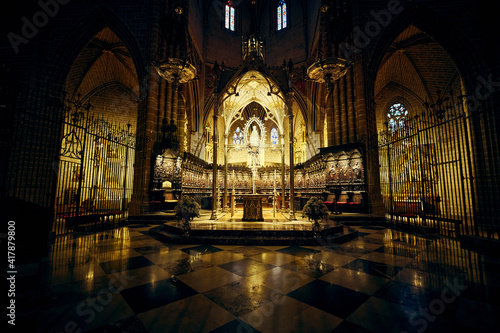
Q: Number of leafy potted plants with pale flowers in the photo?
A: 2